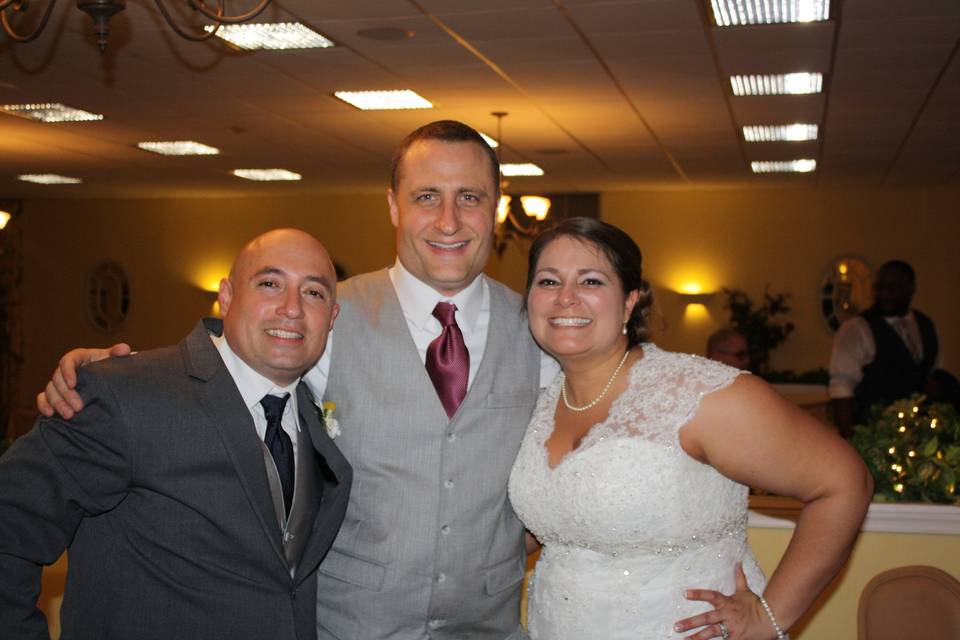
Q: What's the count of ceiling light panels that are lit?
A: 12